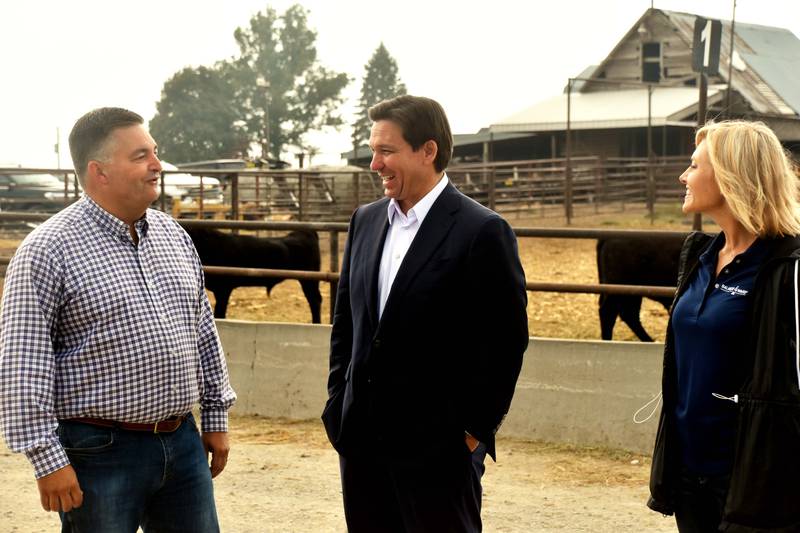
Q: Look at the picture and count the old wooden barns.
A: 1